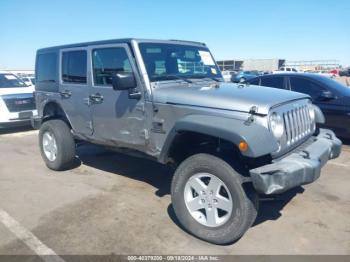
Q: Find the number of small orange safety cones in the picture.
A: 0